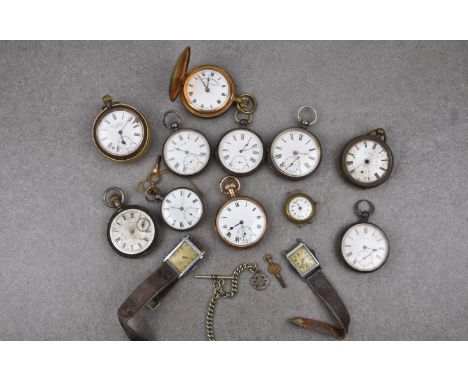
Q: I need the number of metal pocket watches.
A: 10